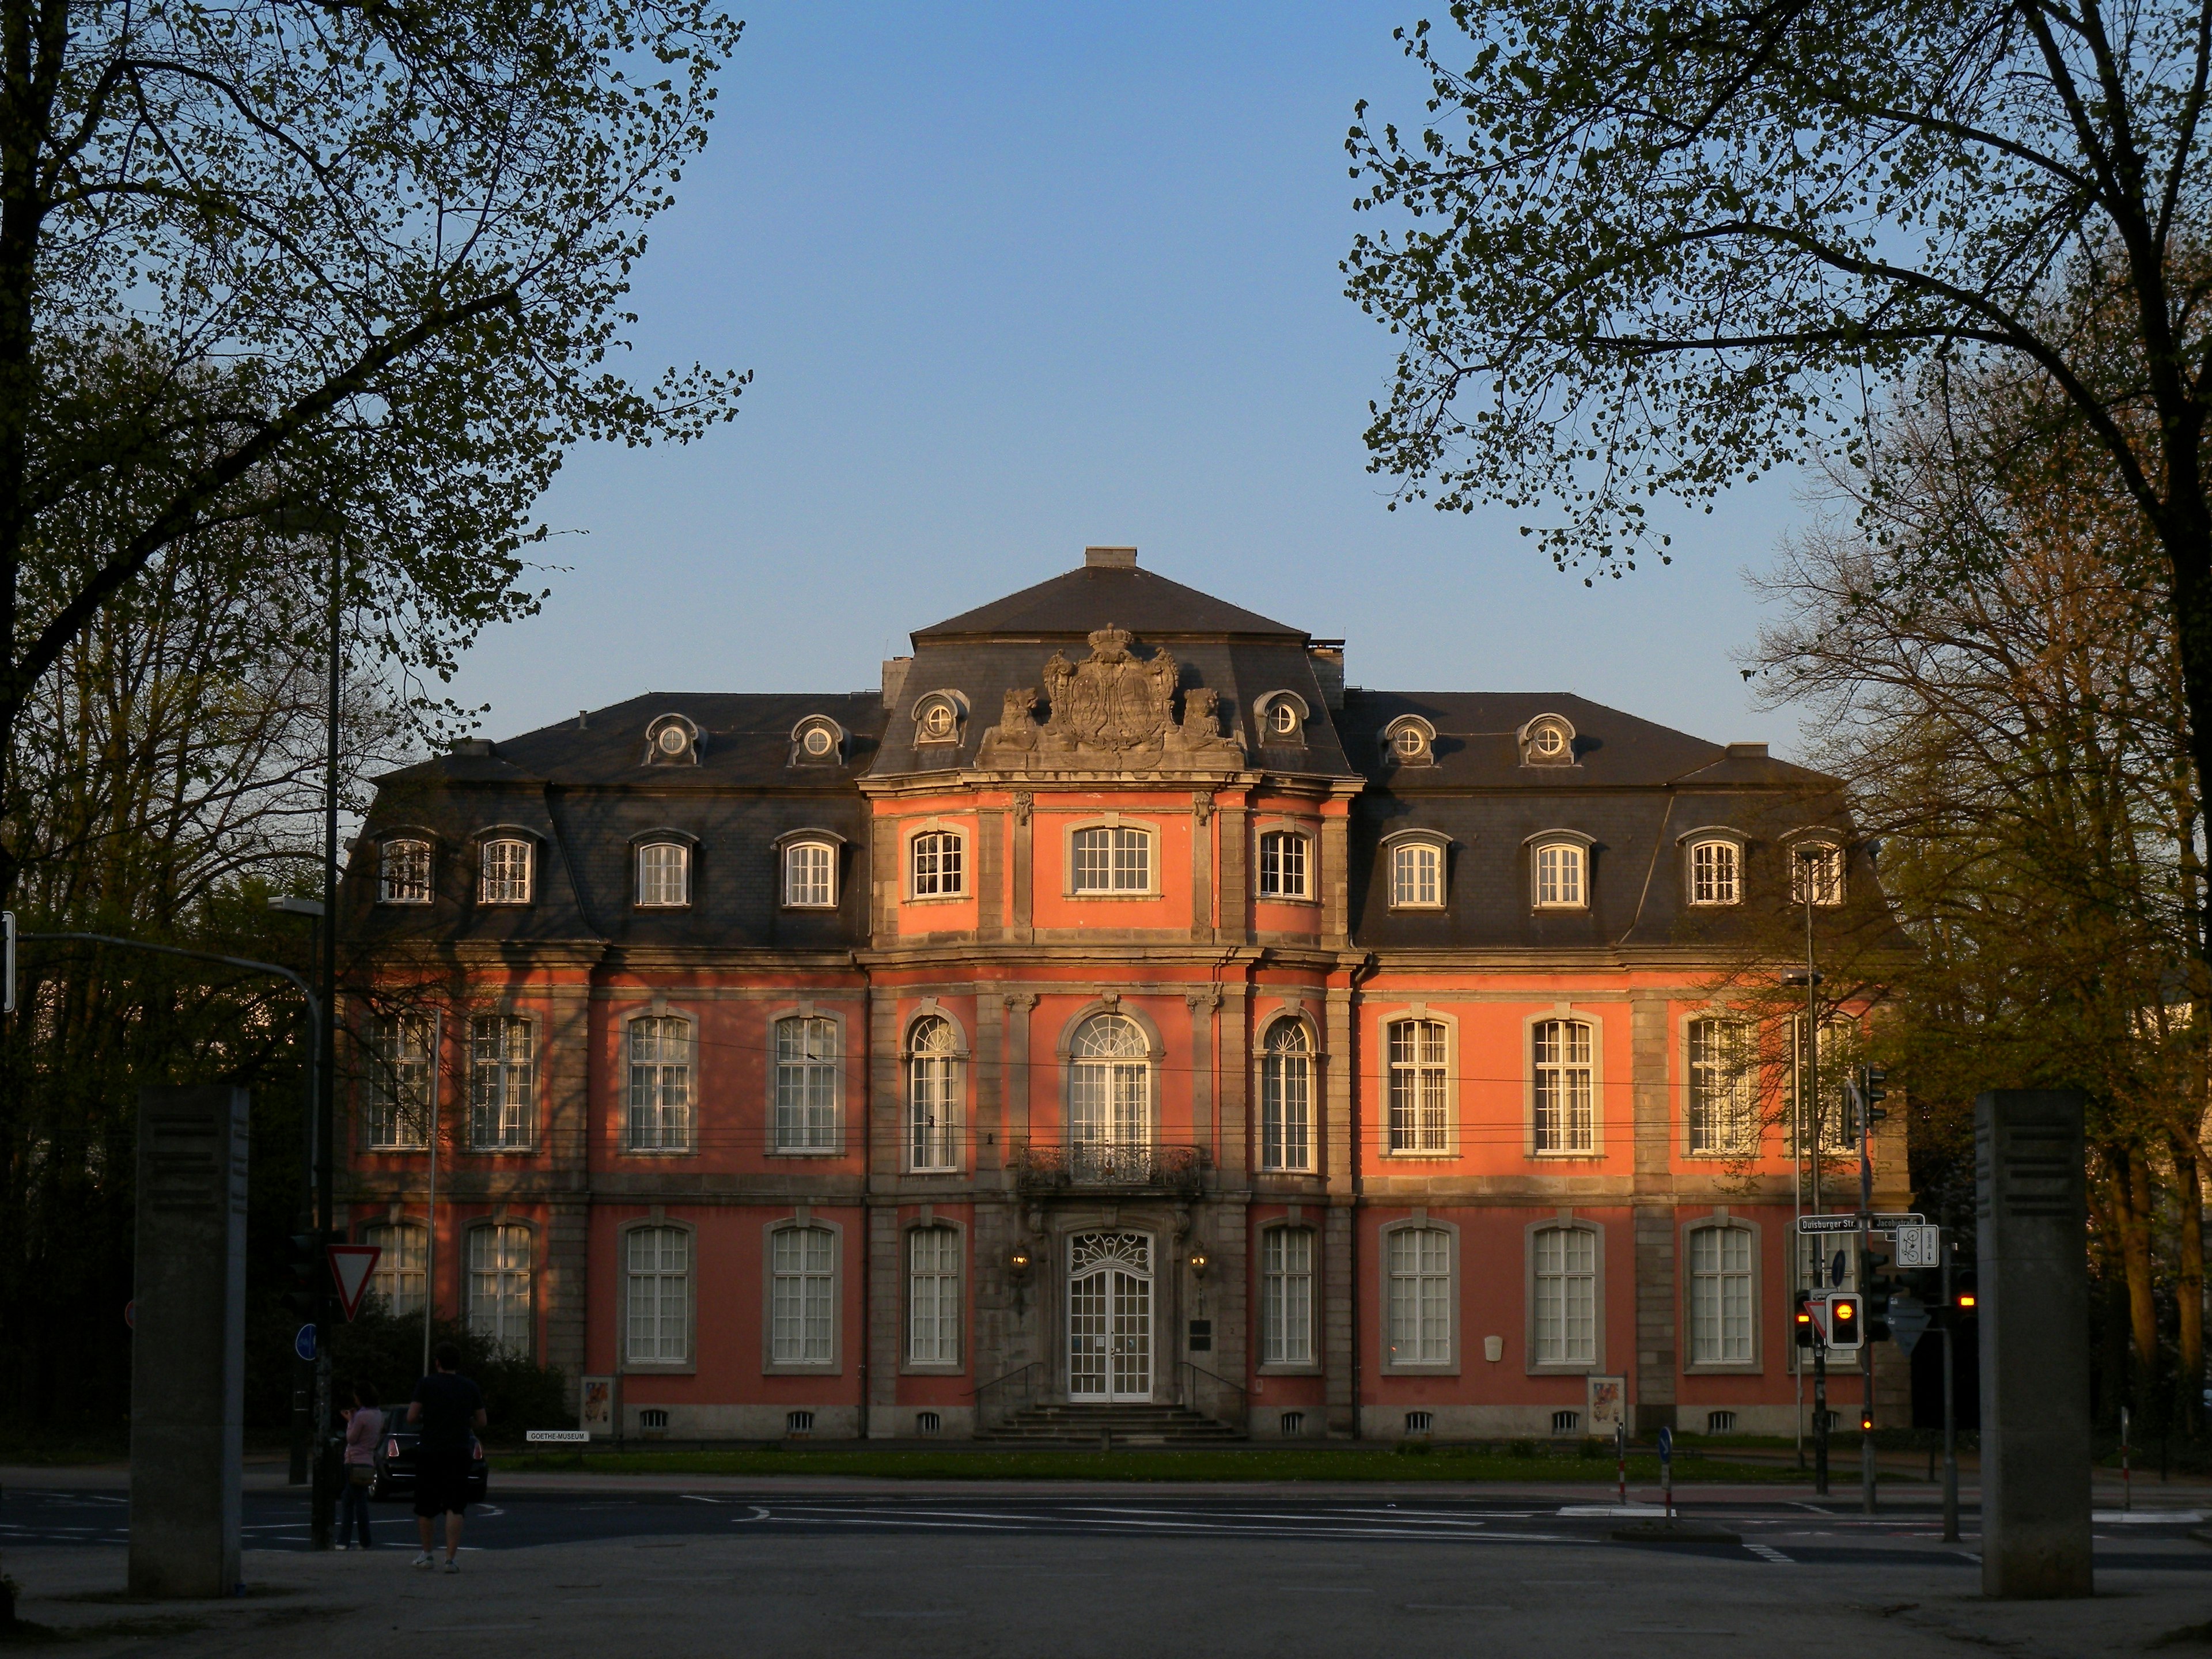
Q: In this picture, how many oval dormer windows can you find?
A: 6